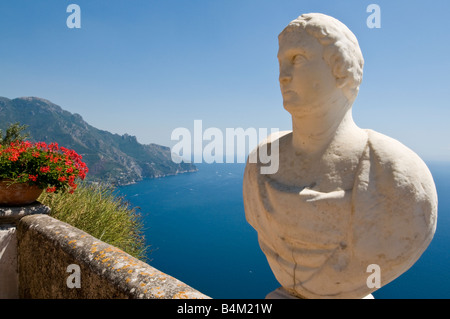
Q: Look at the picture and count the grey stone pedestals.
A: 1